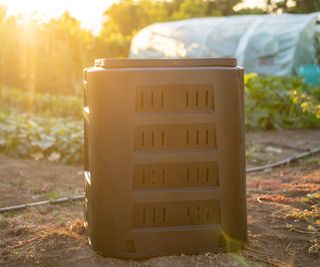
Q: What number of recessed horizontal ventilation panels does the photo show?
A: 4